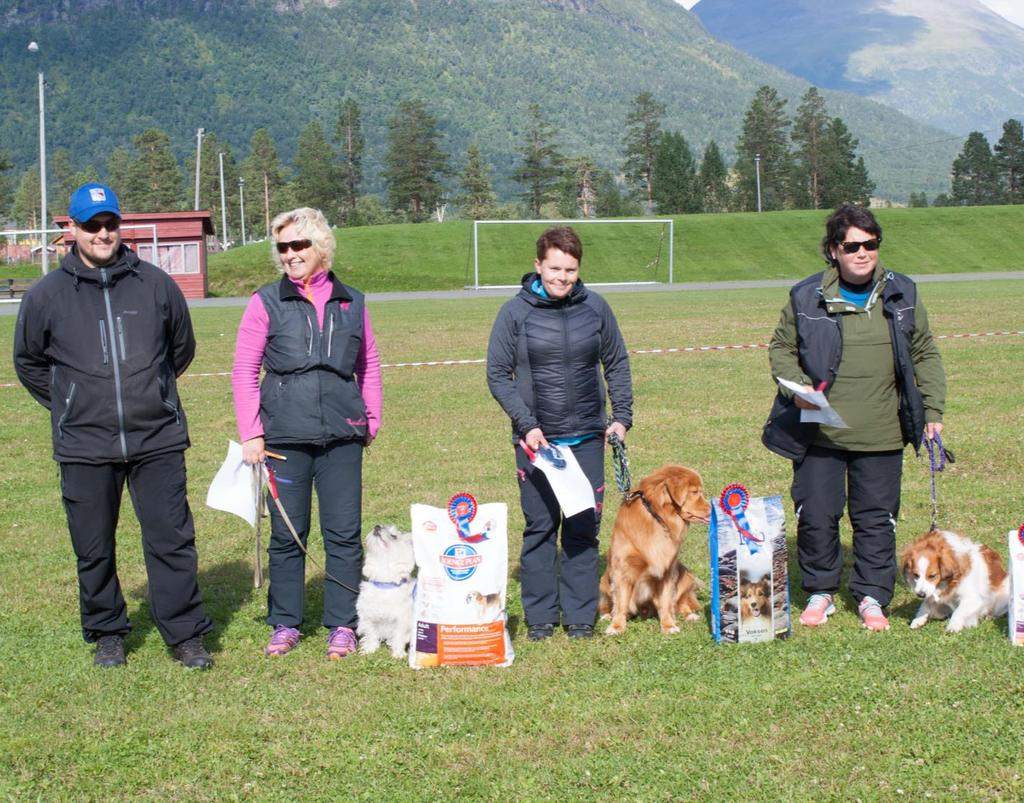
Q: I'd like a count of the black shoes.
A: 4